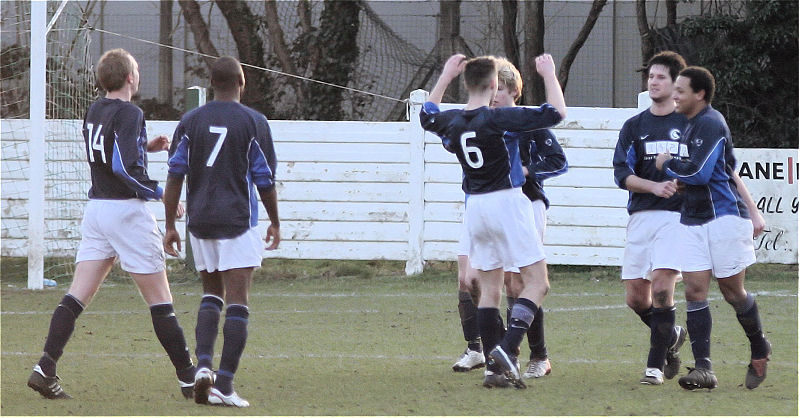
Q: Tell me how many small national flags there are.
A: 0